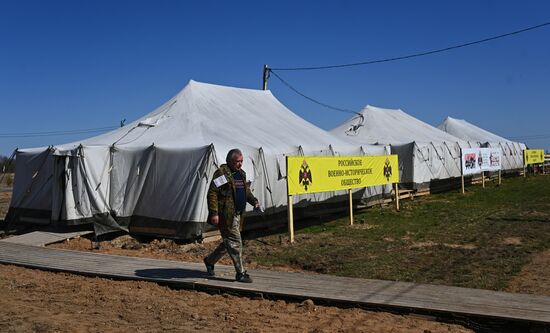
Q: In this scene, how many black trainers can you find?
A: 2